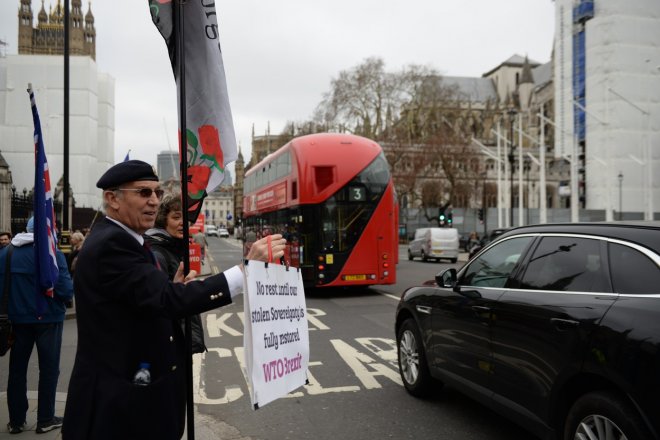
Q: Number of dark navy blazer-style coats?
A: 1